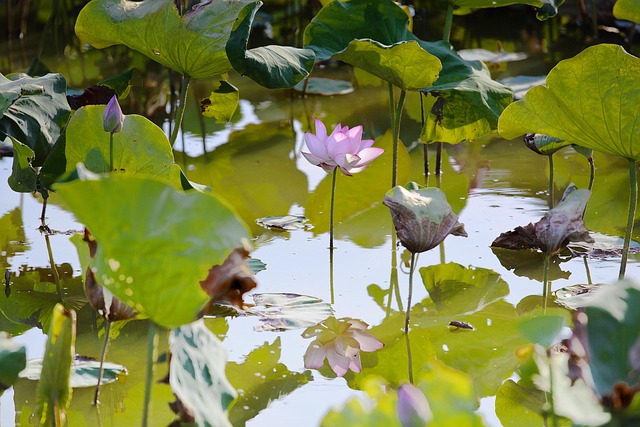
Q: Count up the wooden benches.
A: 0